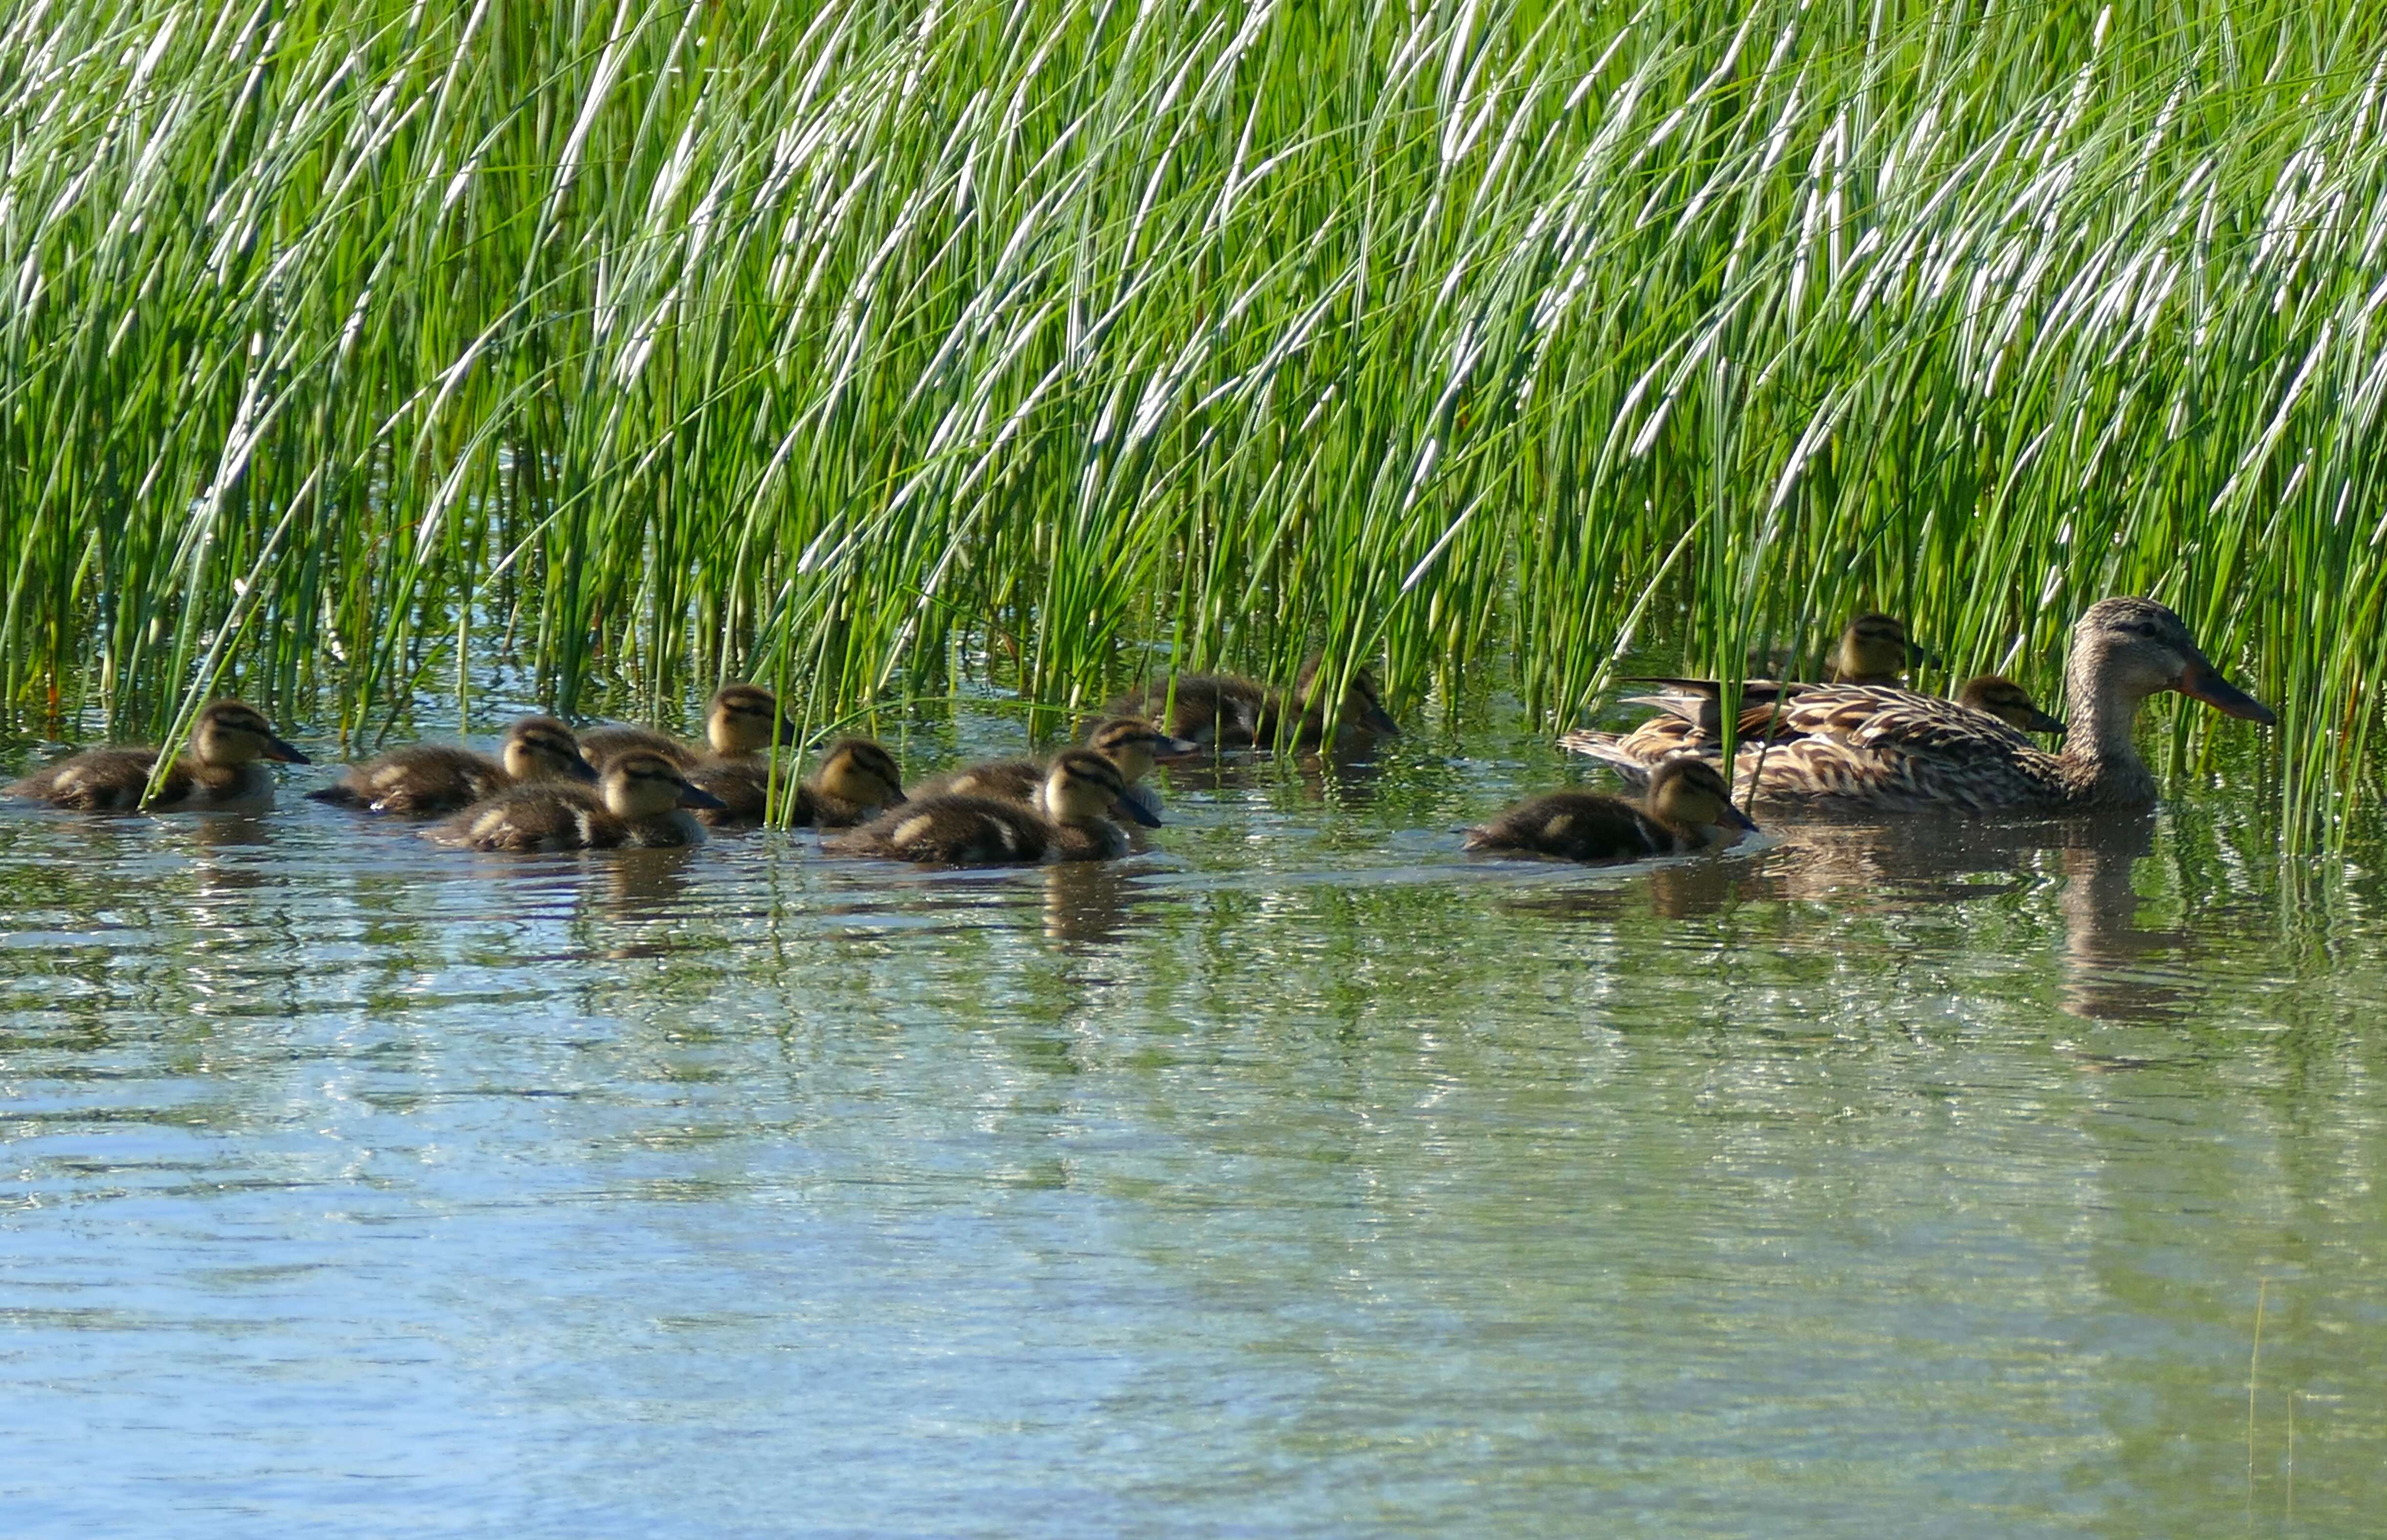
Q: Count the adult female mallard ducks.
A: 1